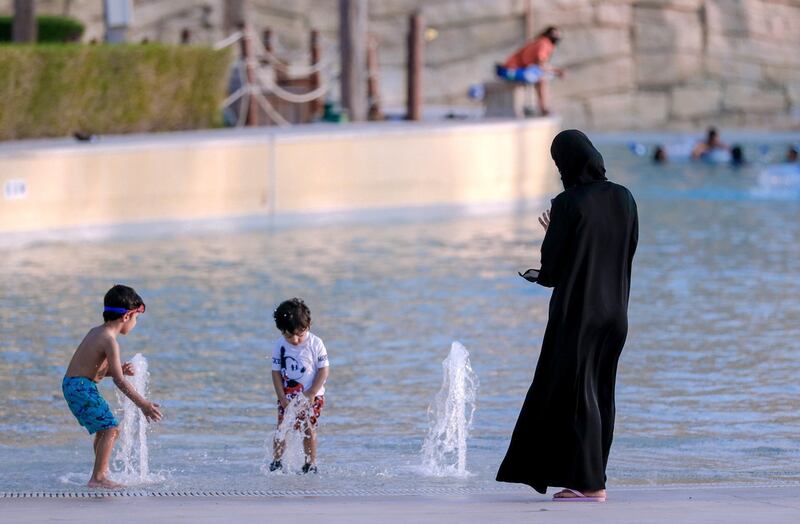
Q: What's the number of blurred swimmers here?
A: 4